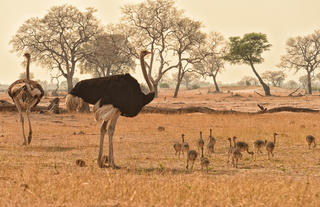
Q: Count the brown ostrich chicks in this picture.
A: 13